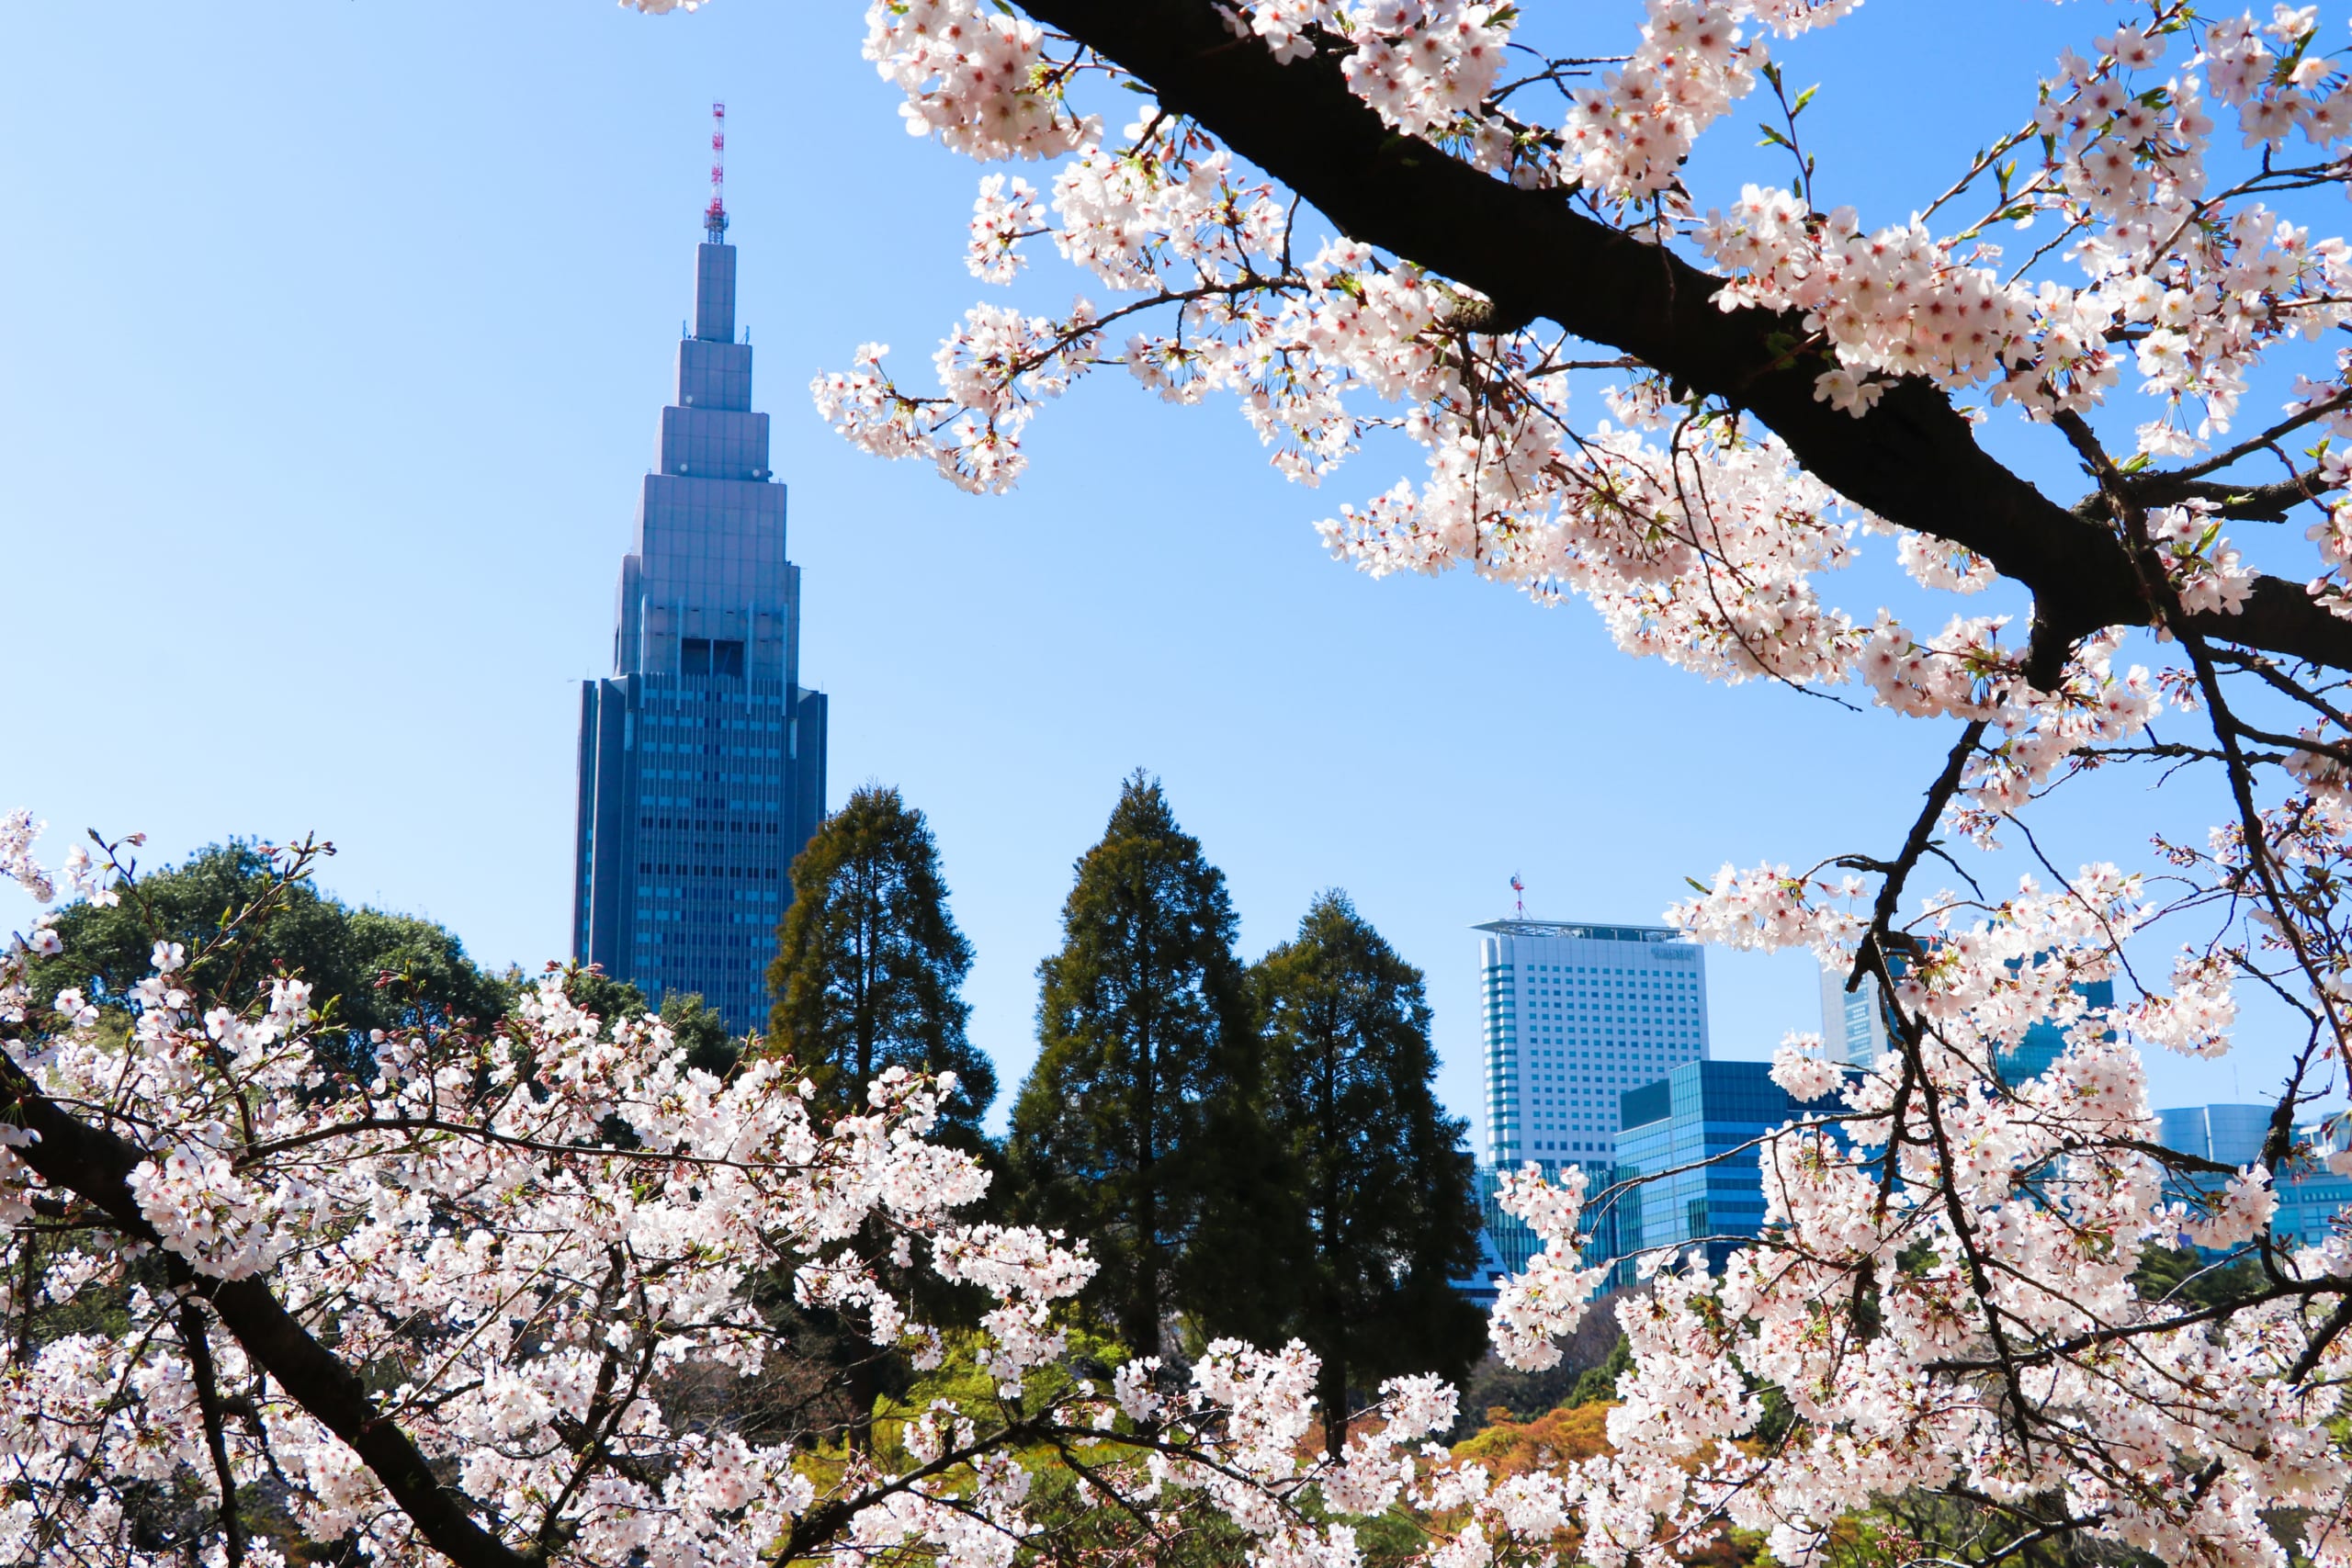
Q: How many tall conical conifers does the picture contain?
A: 3